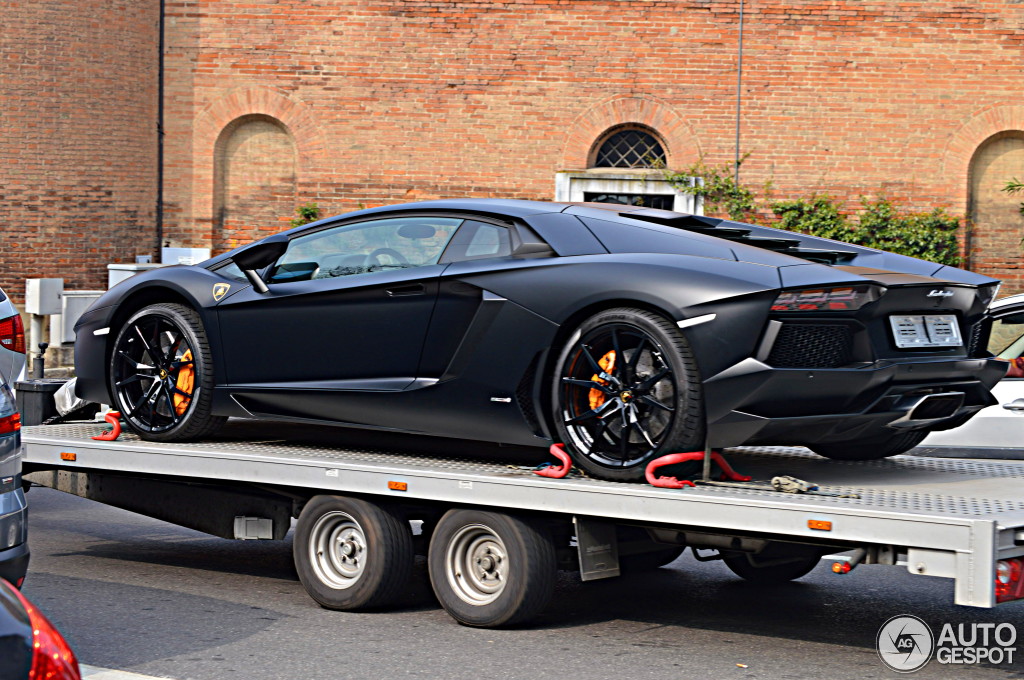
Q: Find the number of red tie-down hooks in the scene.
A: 3